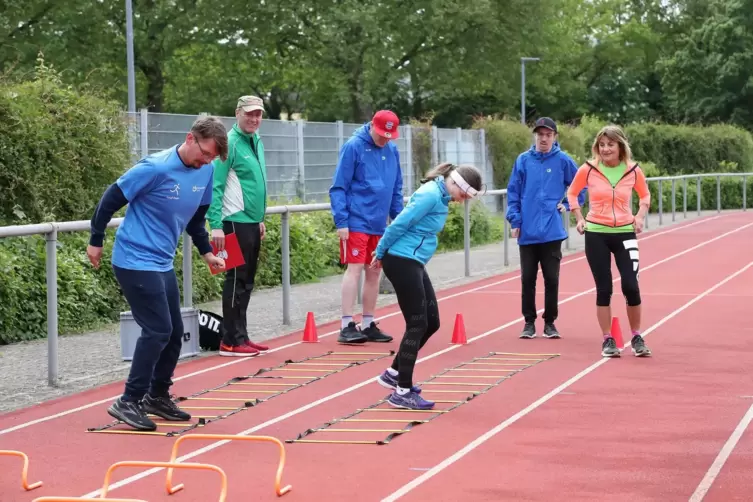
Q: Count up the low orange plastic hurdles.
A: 4